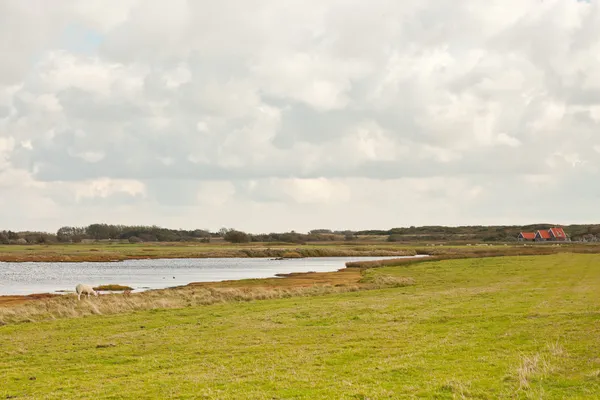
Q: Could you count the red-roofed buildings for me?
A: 3